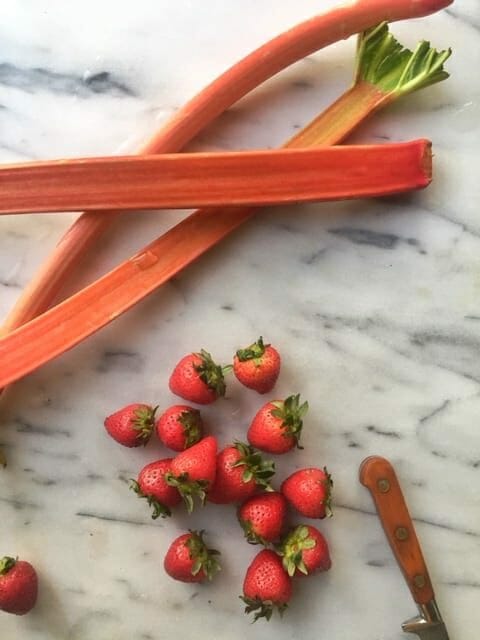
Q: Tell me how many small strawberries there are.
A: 14